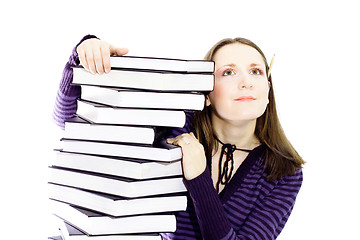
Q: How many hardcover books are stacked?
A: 11